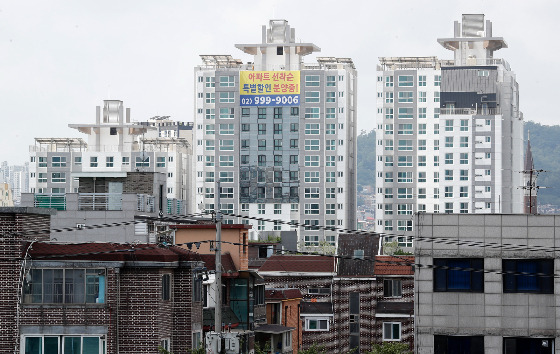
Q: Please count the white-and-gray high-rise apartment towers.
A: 3